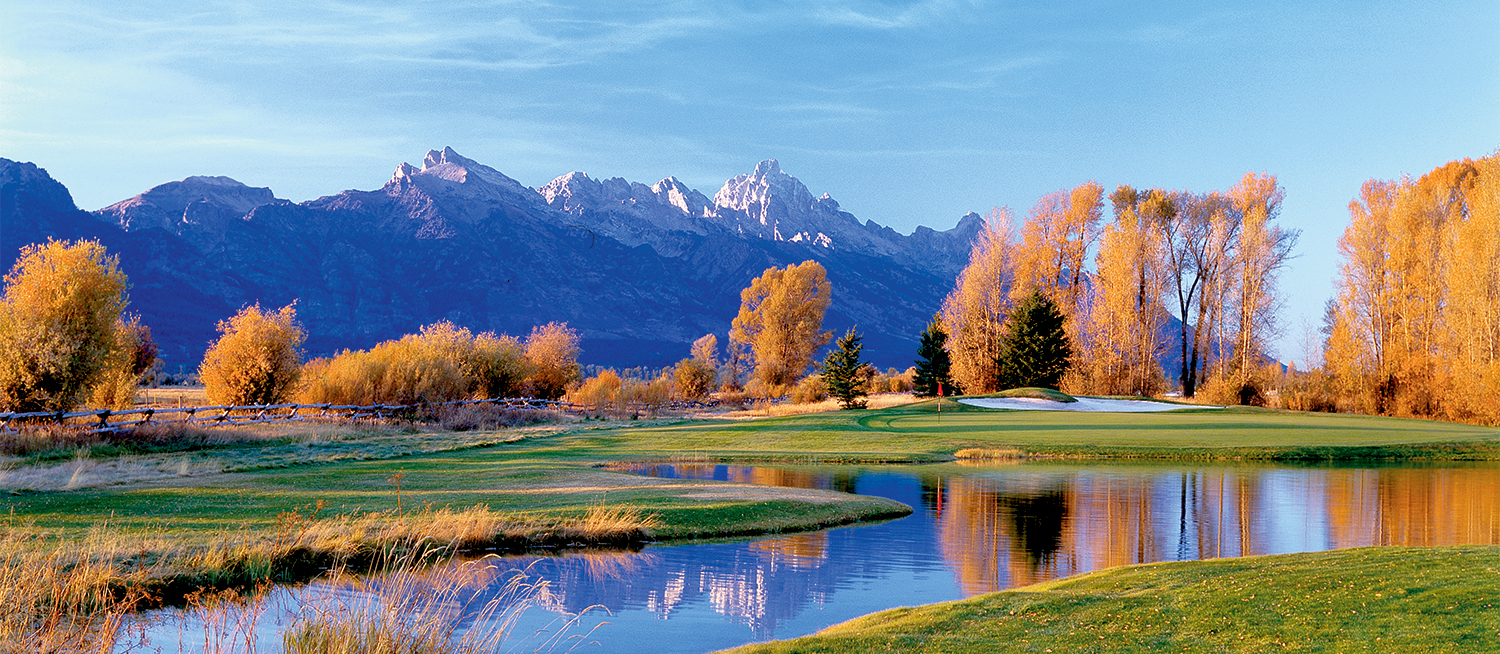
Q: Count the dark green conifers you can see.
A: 3